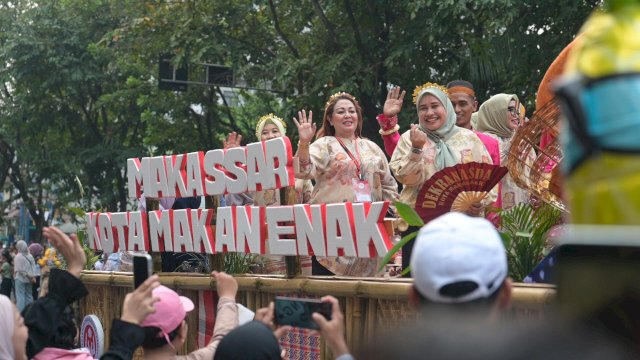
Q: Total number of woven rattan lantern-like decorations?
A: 1